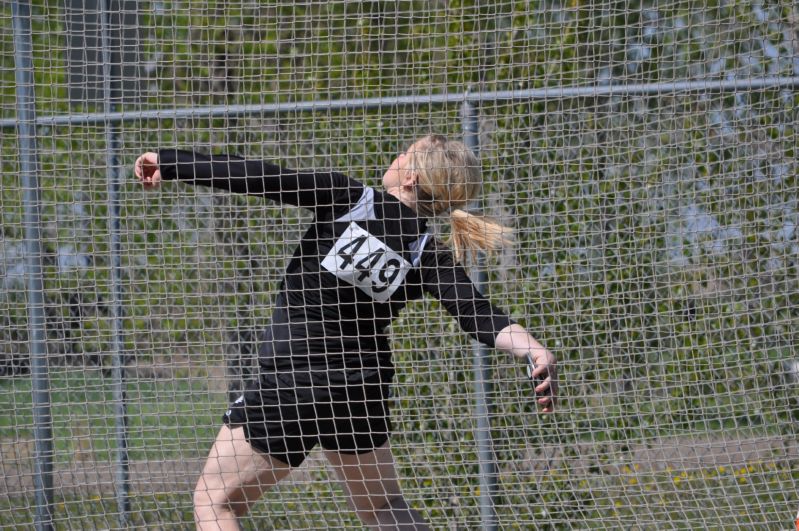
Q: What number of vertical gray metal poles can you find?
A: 3